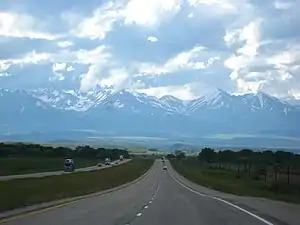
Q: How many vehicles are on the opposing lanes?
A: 5